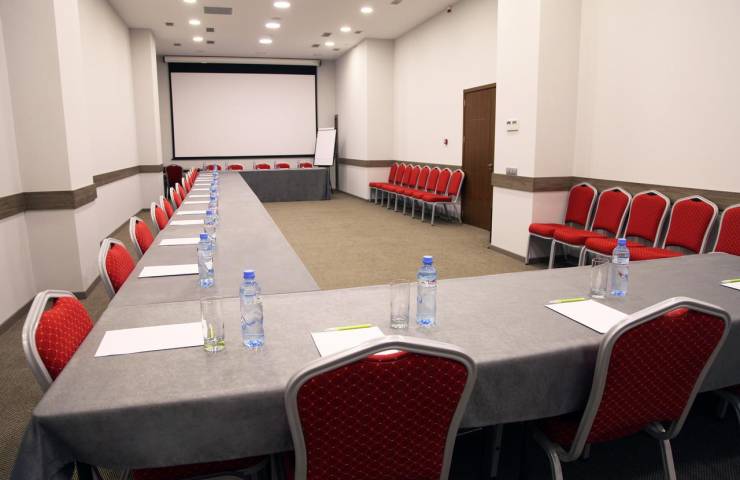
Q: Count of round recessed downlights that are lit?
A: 9